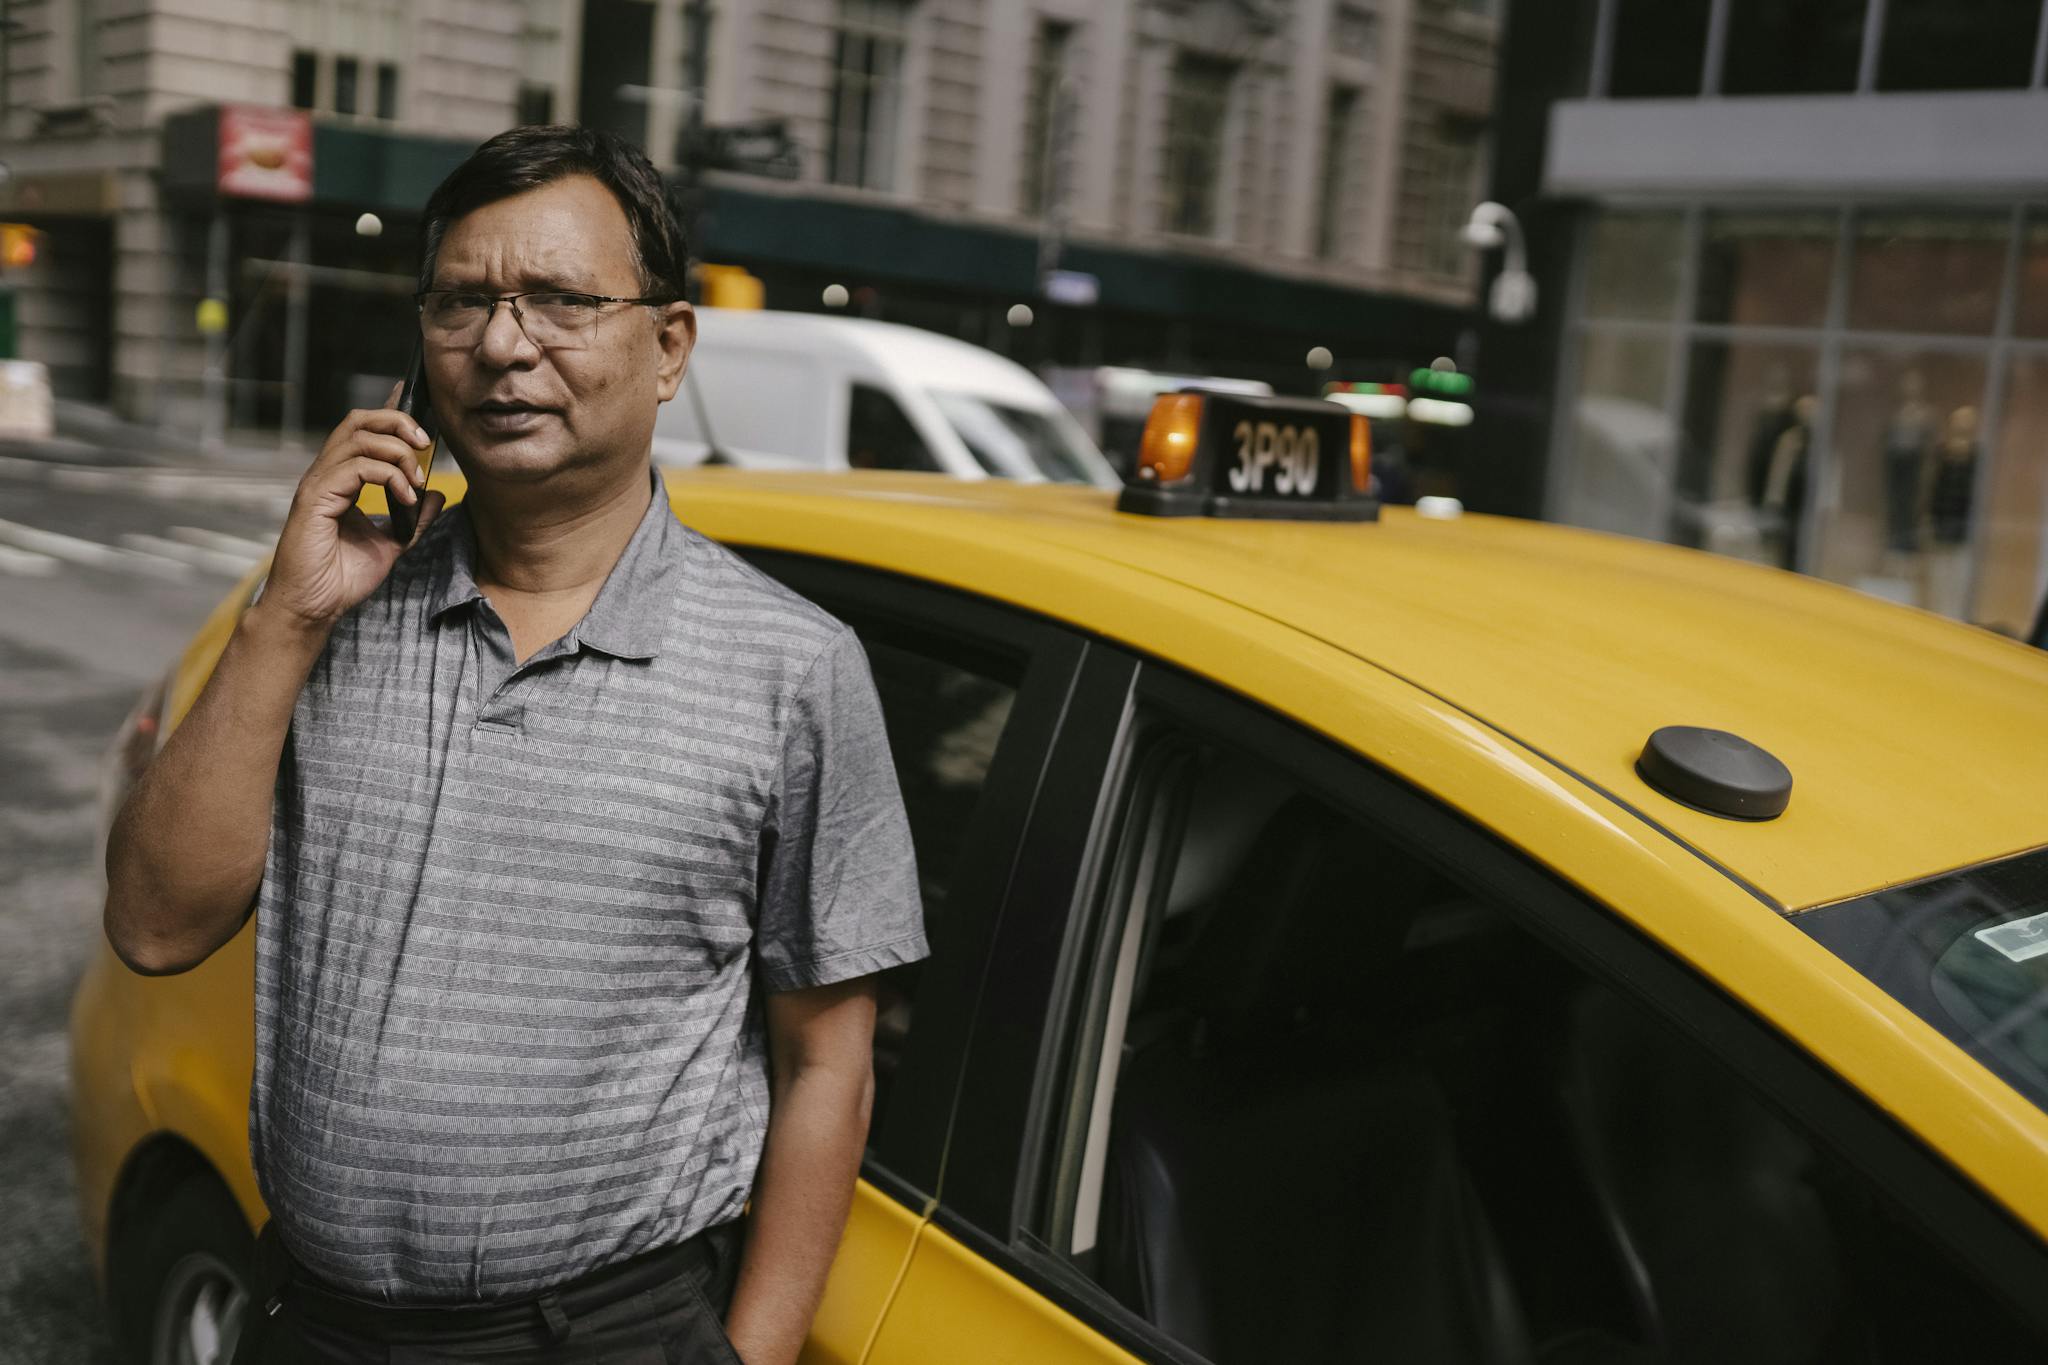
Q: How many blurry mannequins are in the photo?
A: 4